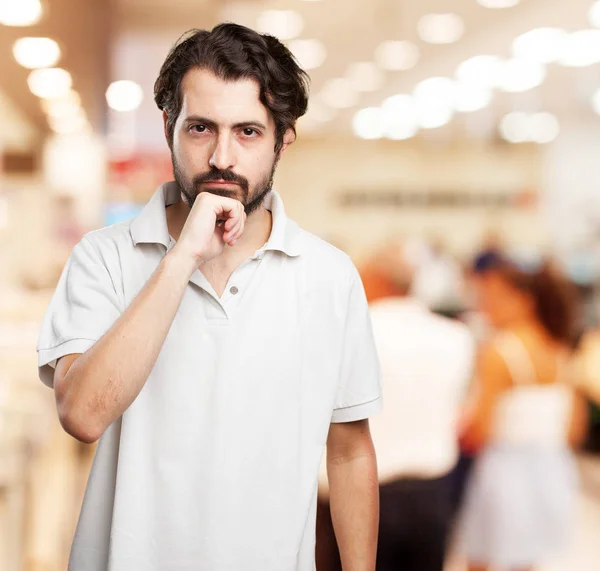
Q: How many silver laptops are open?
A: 0